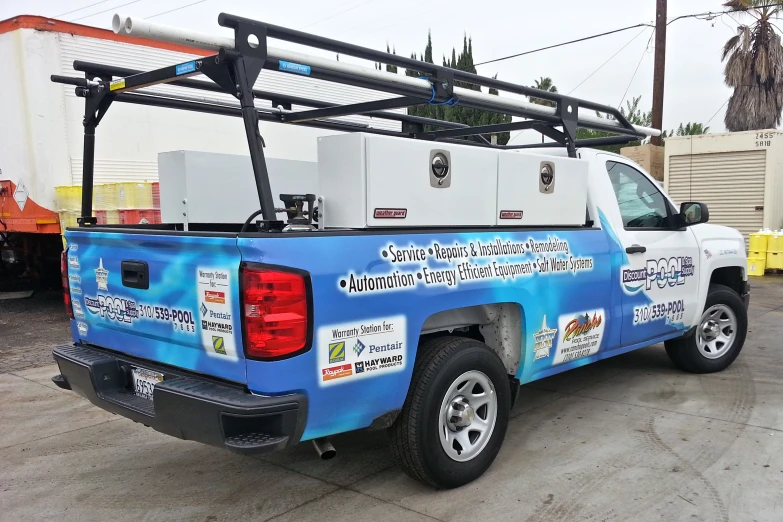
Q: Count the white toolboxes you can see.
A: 3